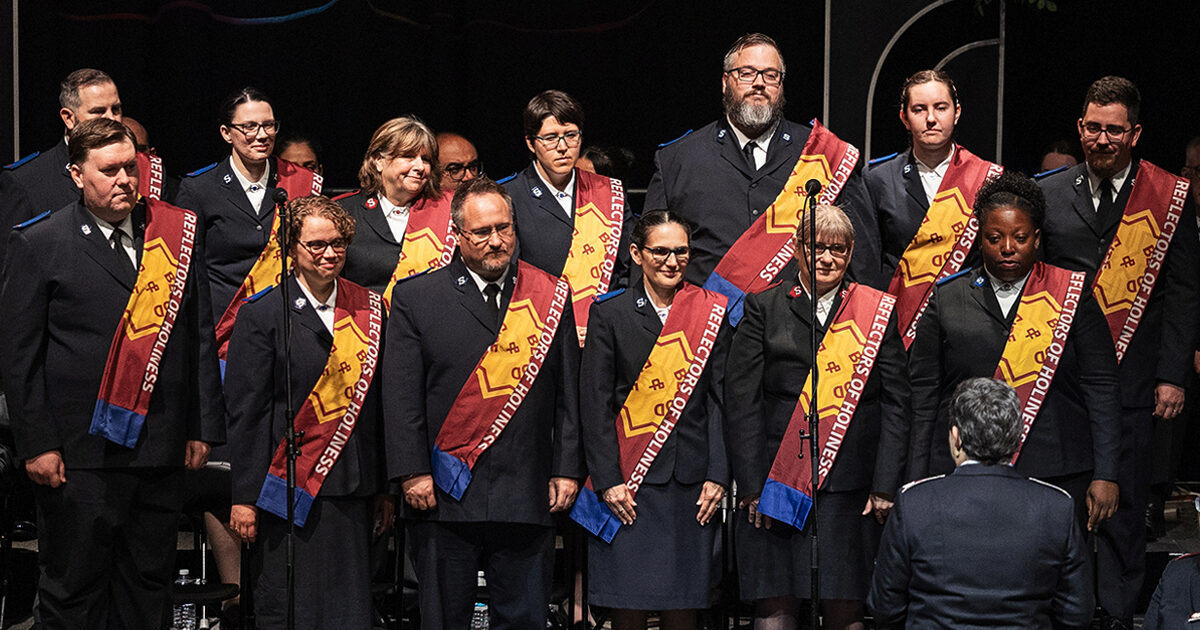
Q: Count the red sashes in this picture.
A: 13